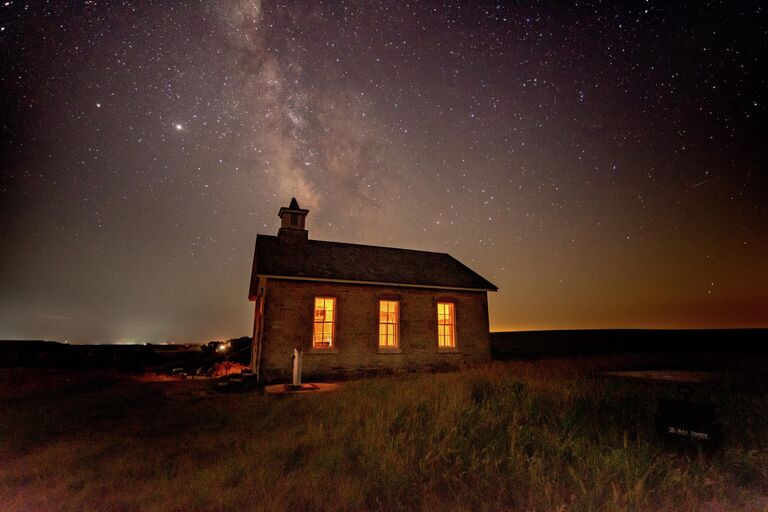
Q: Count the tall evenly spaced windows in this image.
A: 3